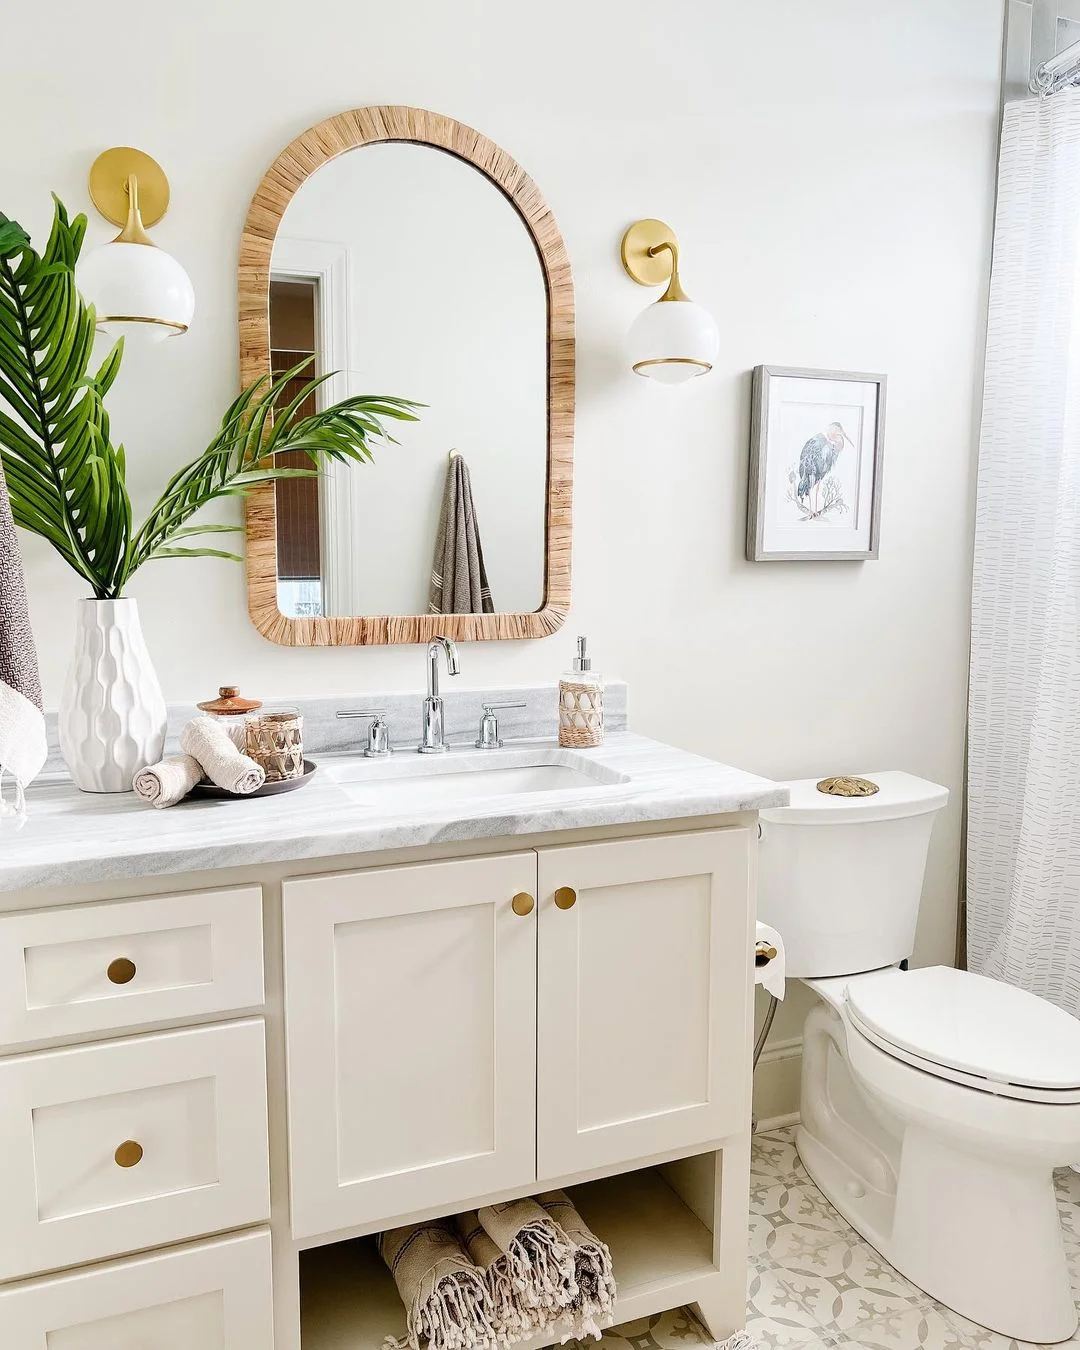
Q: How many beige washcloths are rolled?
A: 2